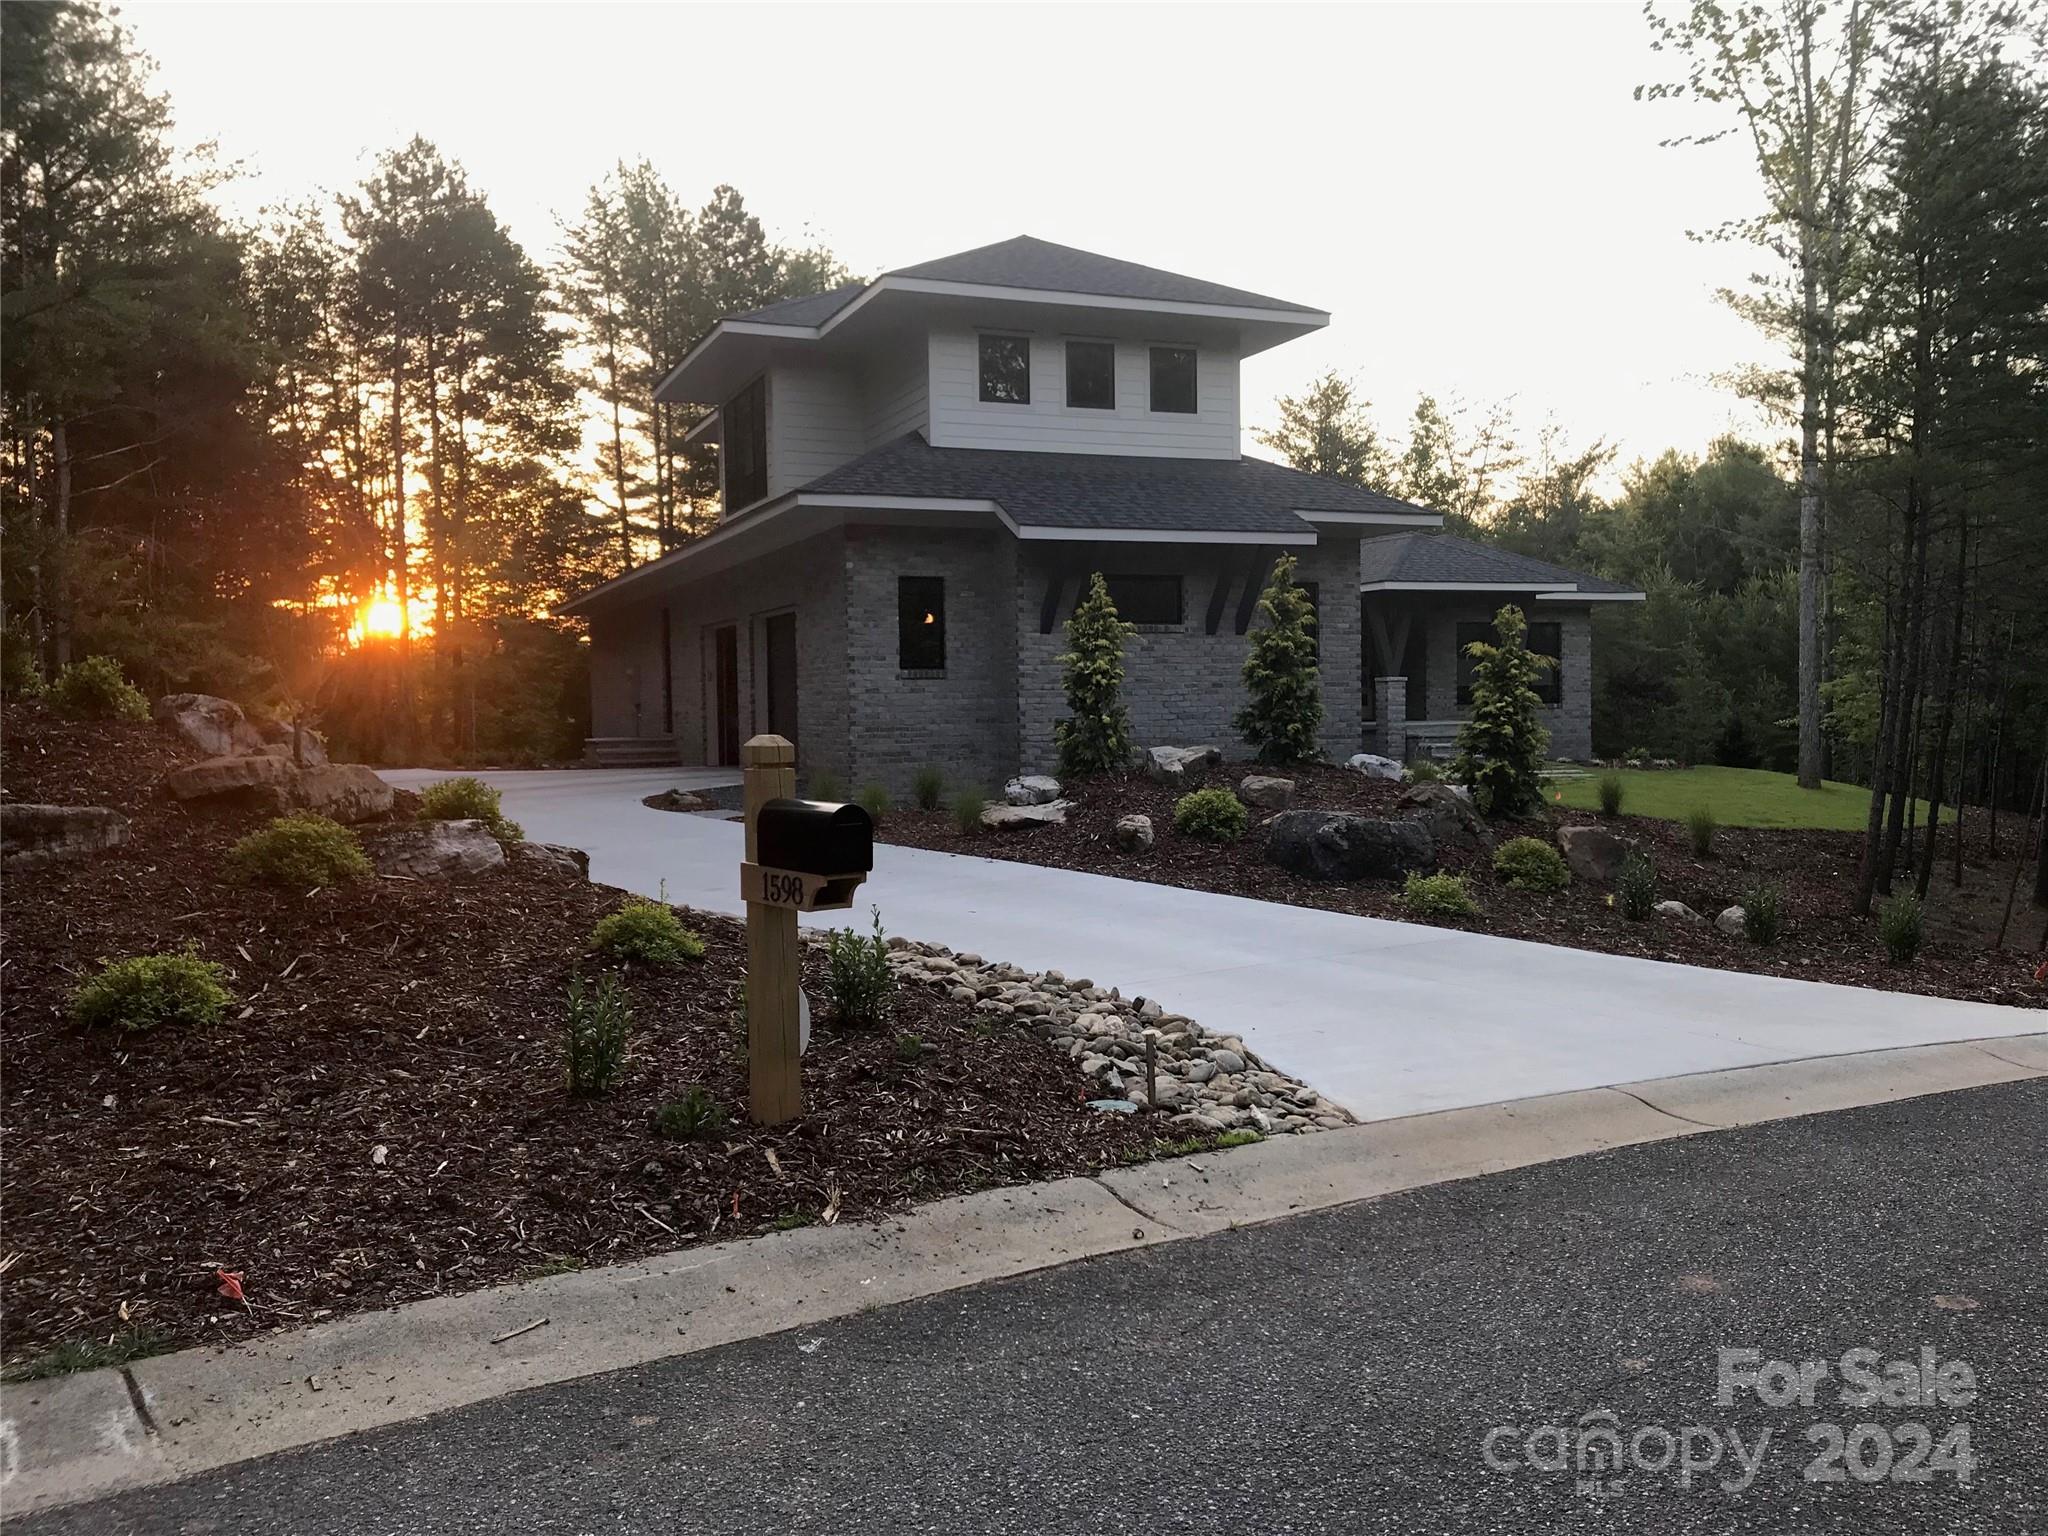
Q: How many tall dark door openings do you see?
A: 2